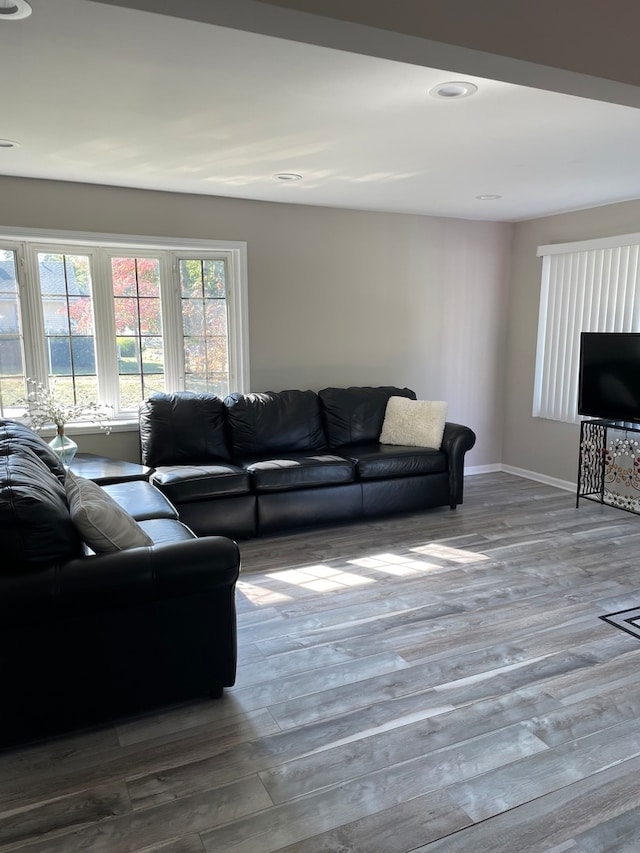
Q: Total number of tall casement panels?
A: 4